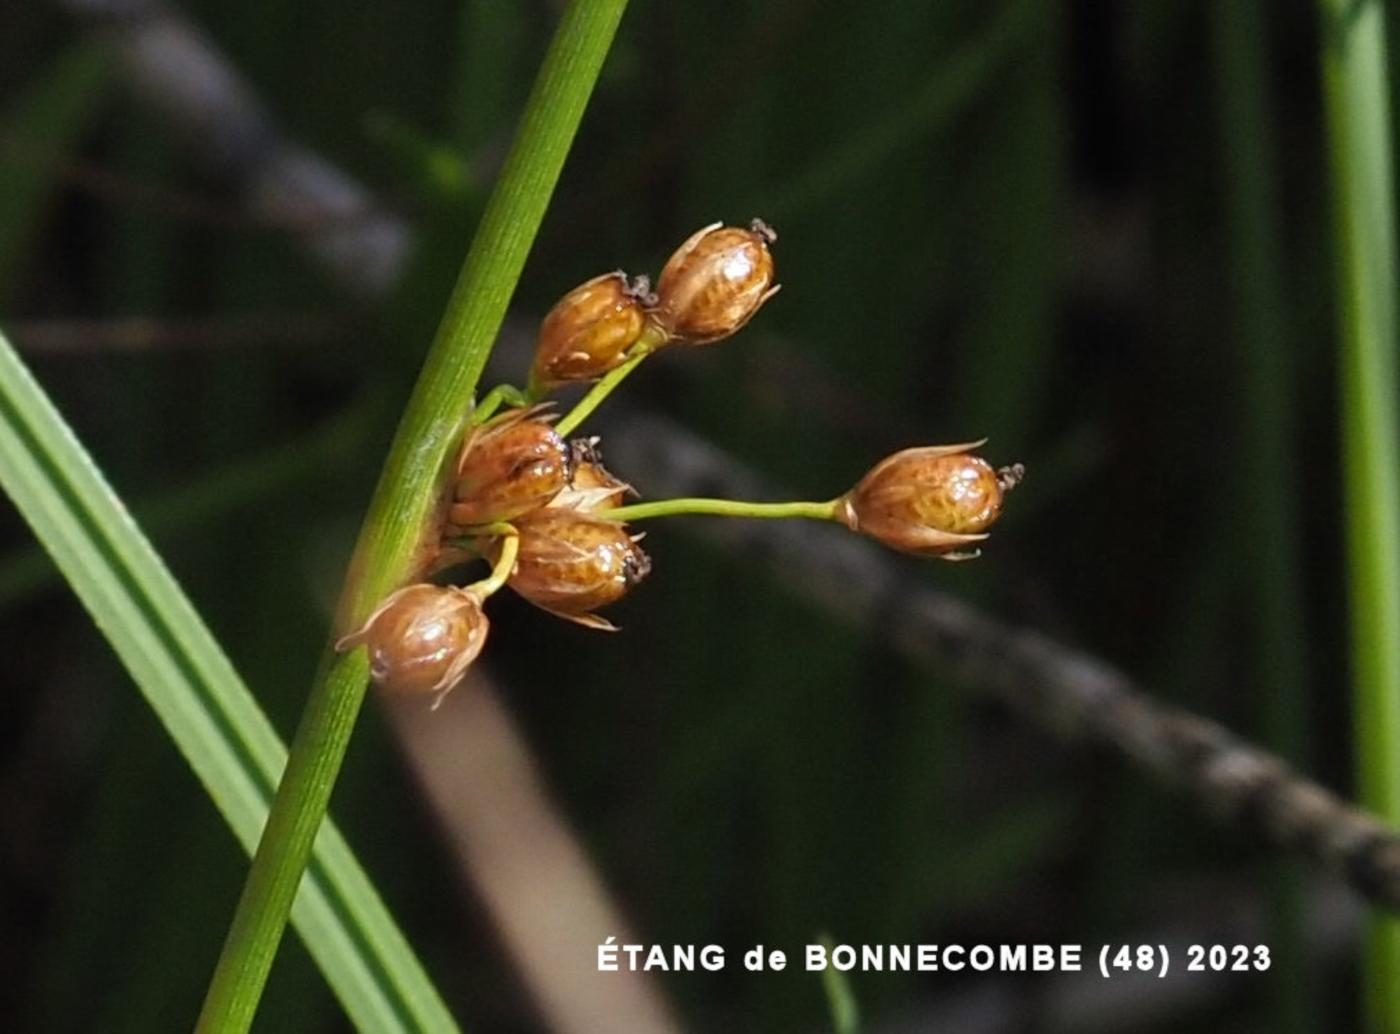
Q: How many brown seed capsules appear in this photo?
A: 7